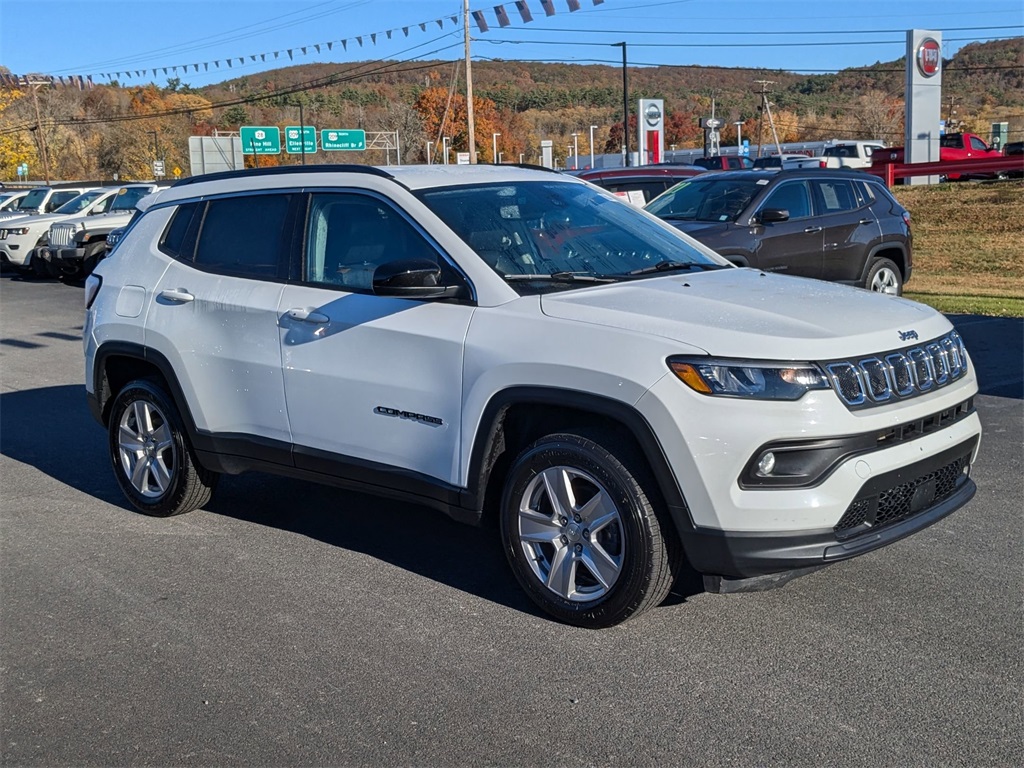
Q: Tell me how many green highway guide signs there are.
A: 3